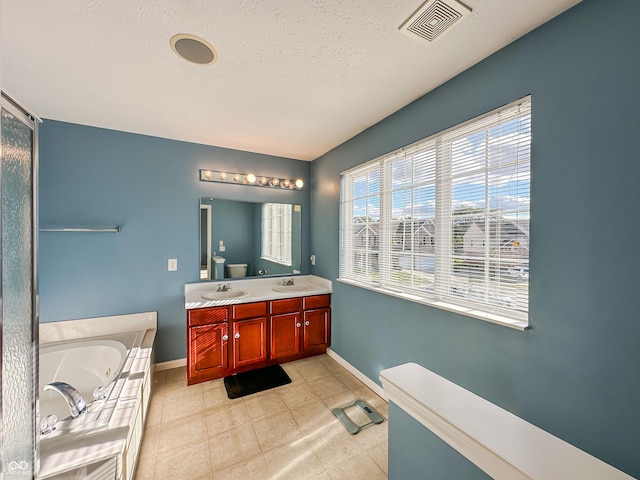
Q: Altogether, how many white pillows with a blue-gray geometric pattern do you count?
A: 0